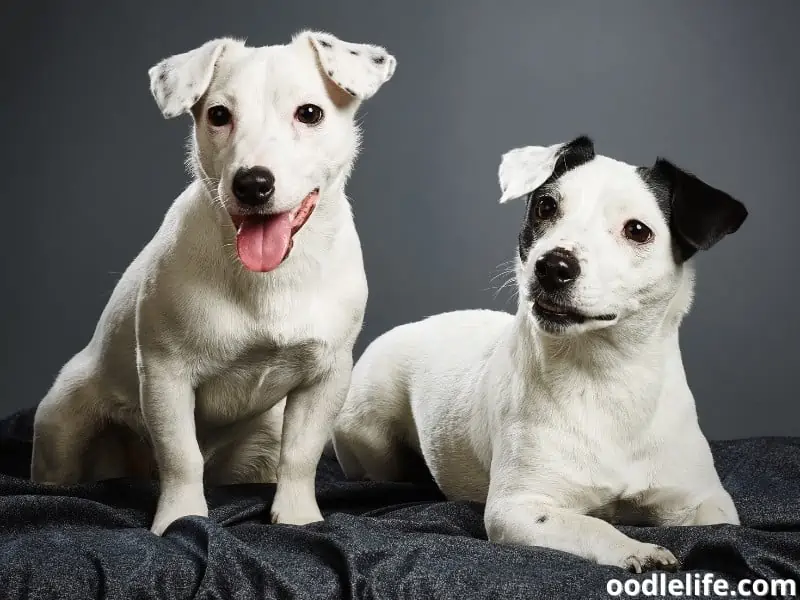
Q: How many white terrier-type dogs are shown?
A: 2